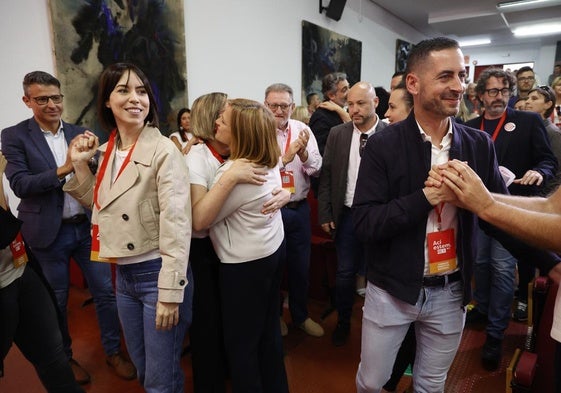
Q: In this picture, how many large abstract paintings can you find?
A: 3